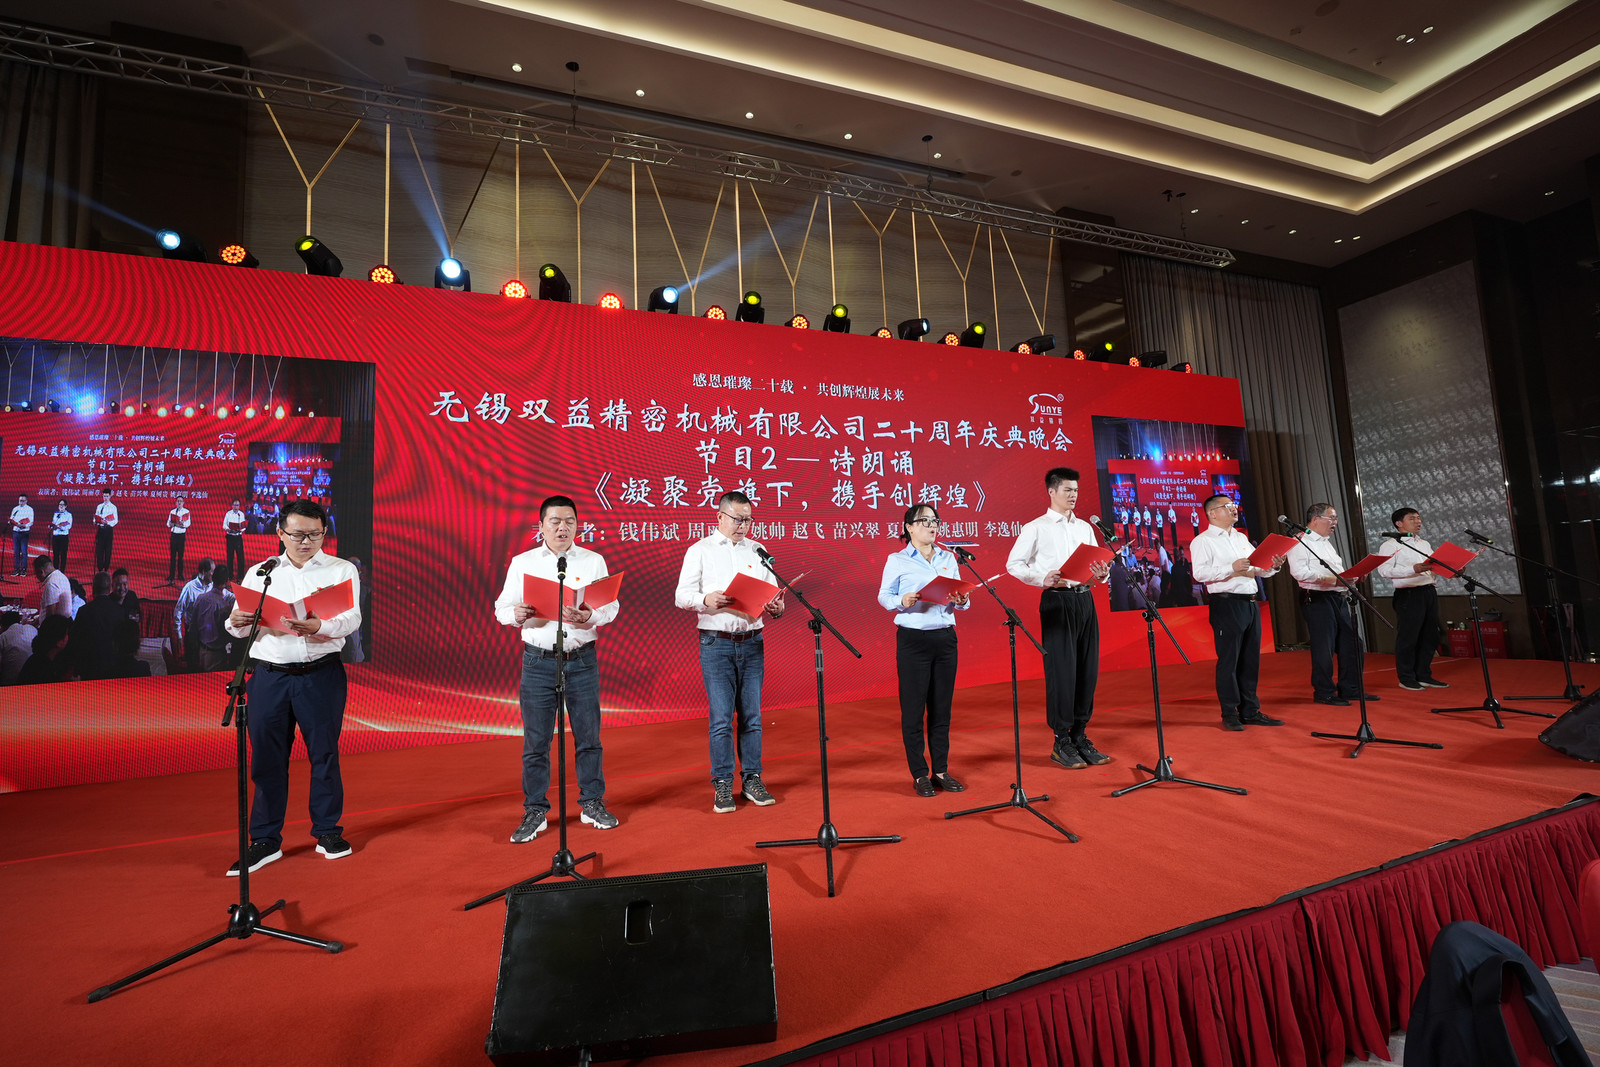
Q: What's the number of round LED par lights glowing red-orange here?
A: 12